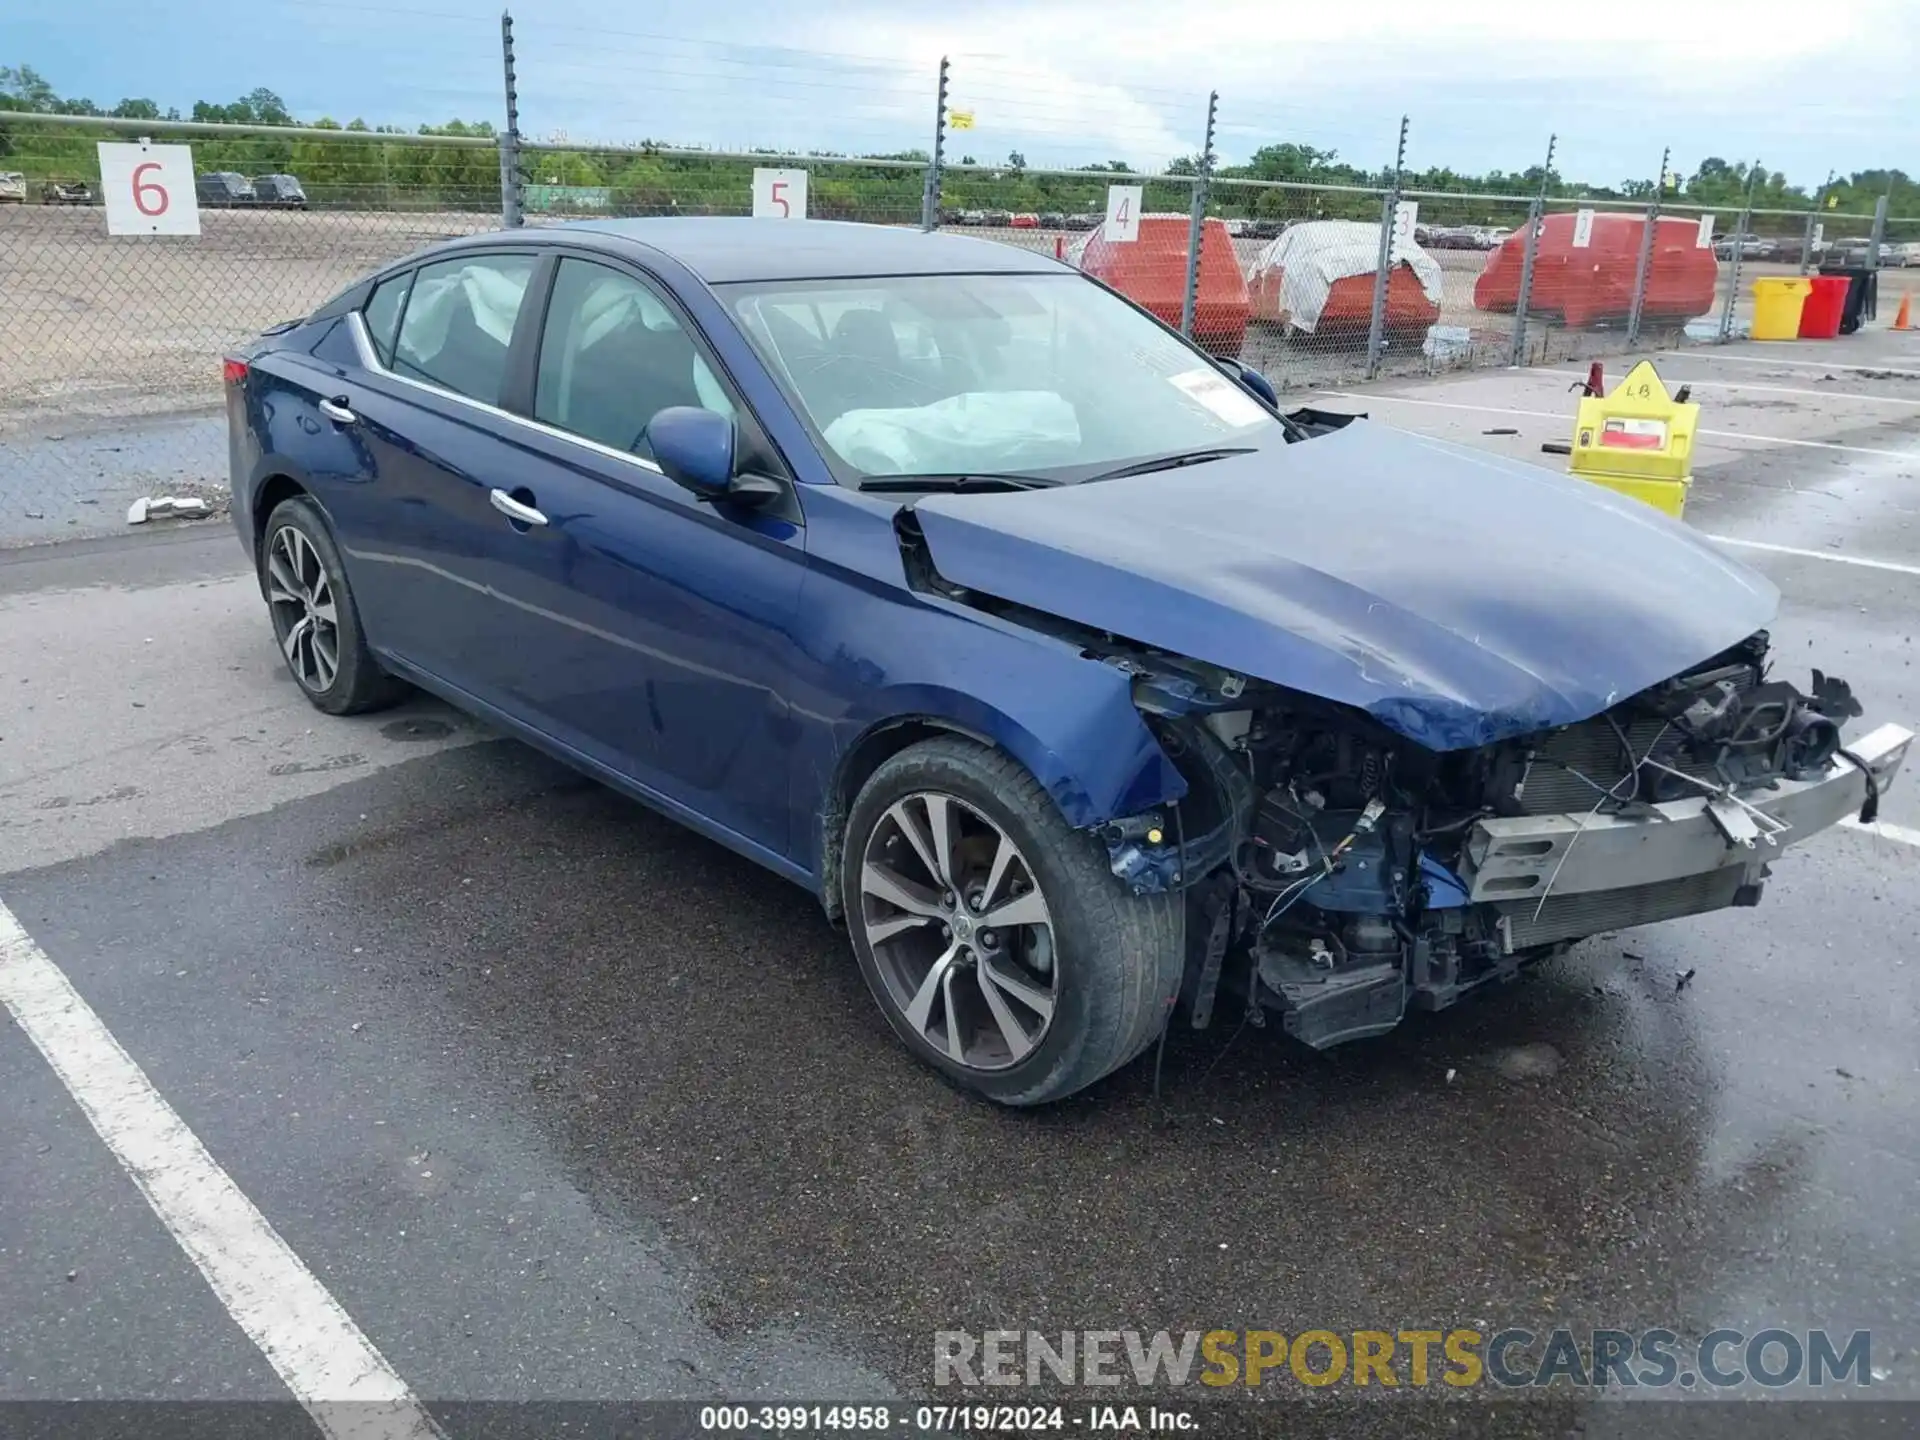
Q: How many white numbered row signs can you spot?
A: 6